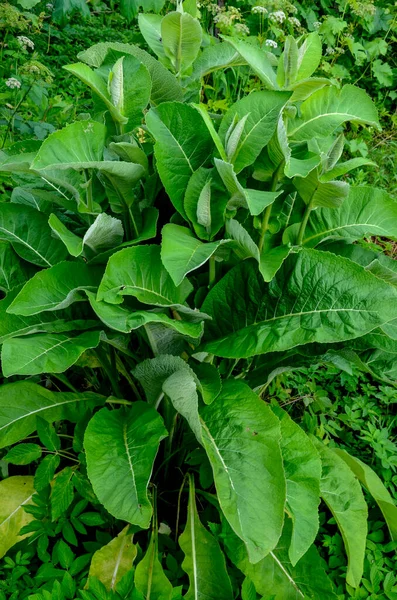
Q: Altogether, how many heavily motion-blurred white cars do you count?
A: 0